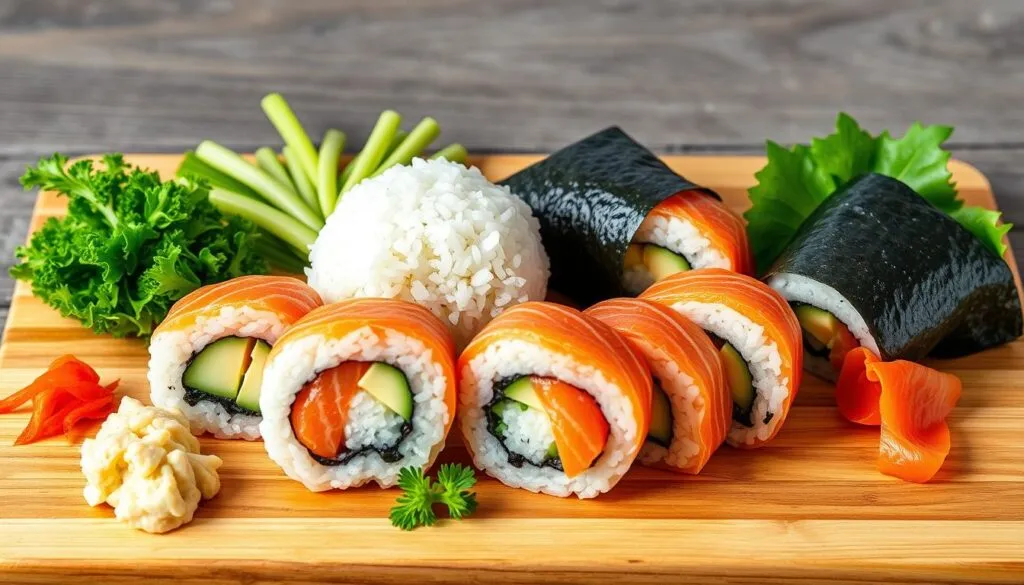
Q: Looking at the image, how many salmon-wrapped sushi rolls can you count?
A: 5